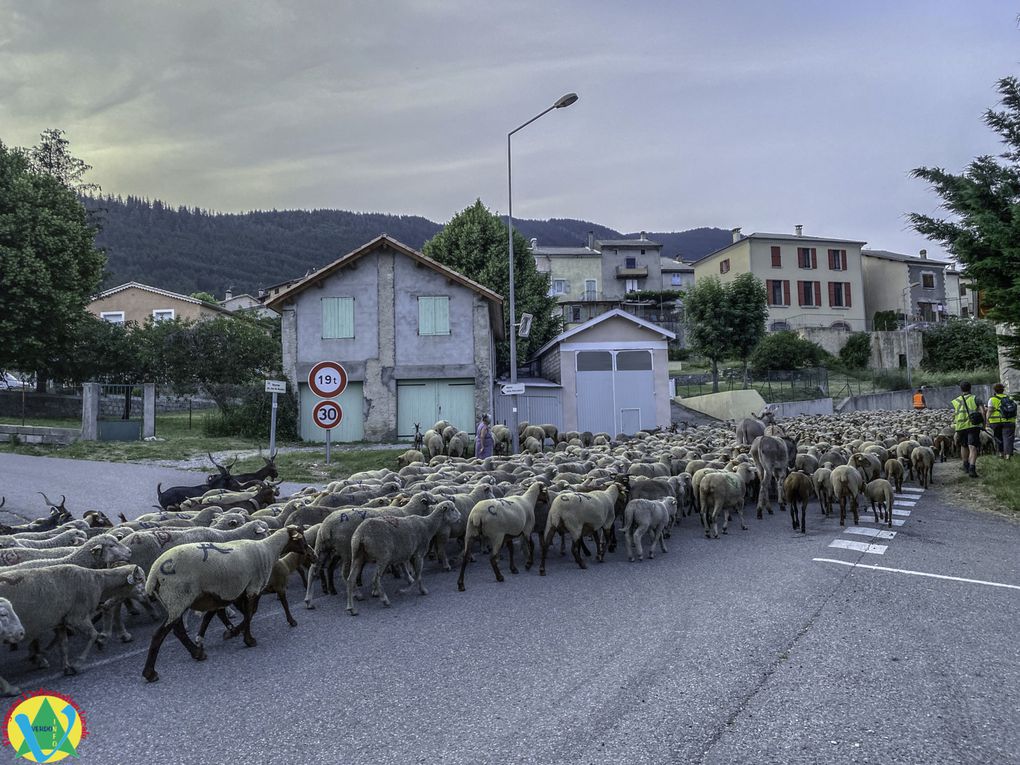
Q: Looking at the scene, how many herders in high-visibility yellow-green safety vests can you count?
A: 2